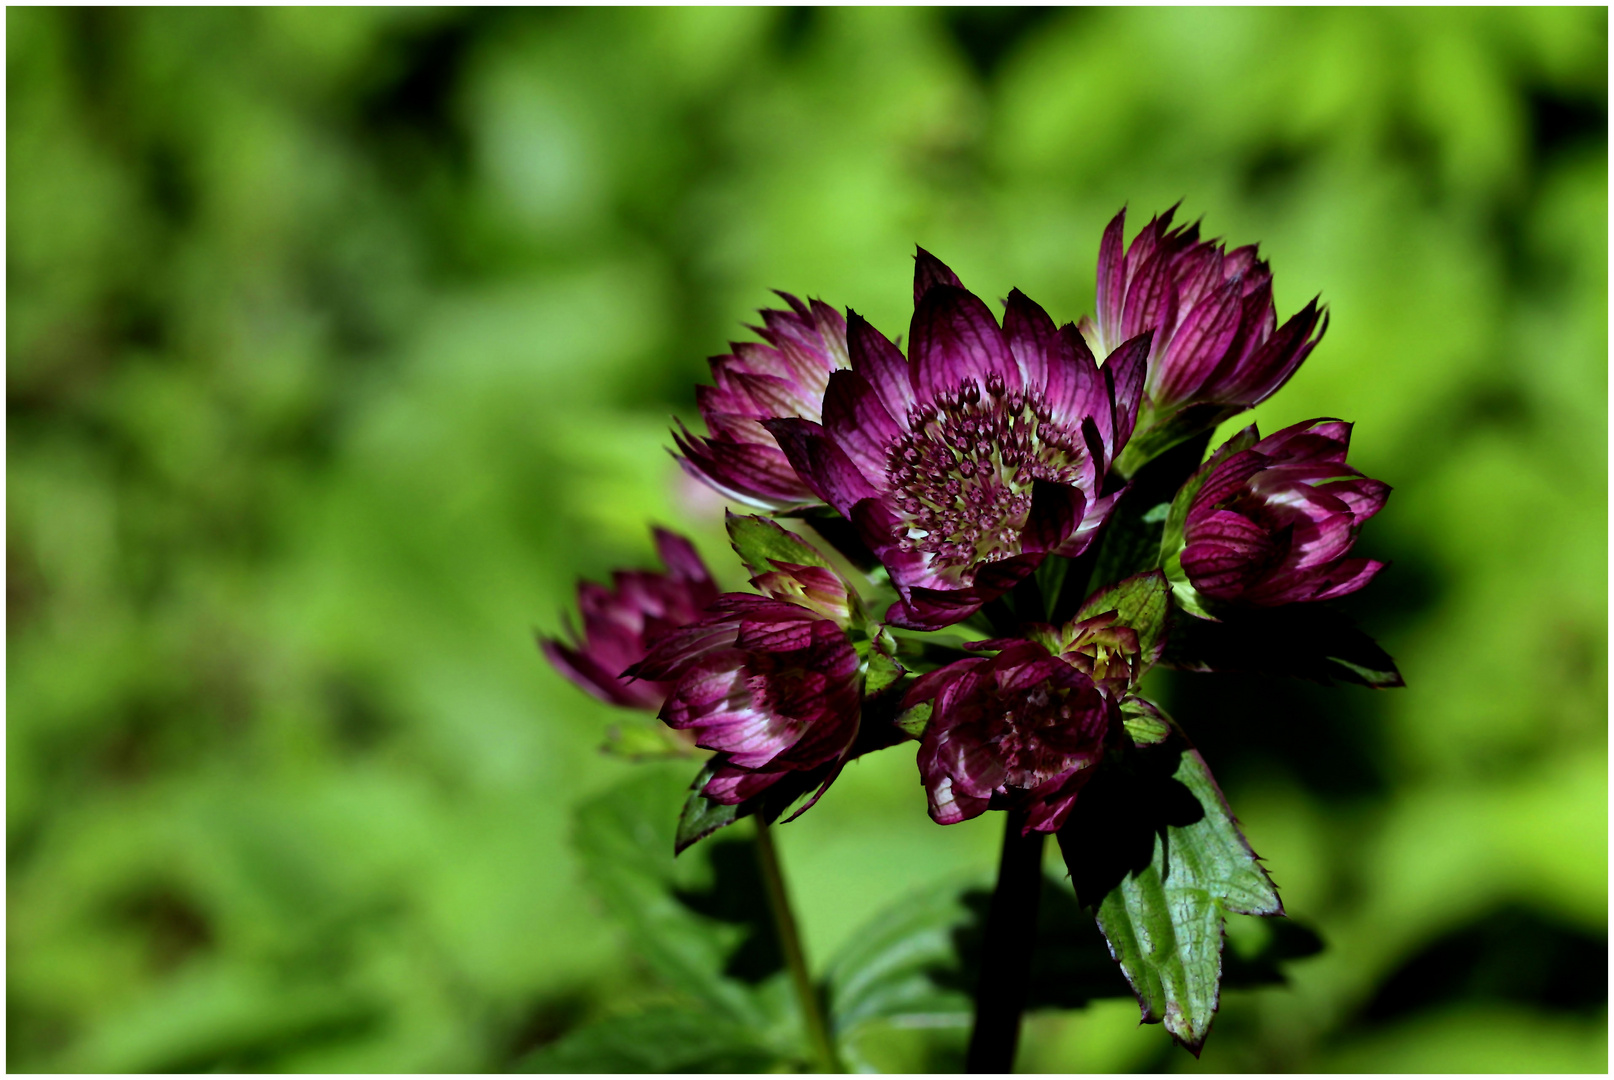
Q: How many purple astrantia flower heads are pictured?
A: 7